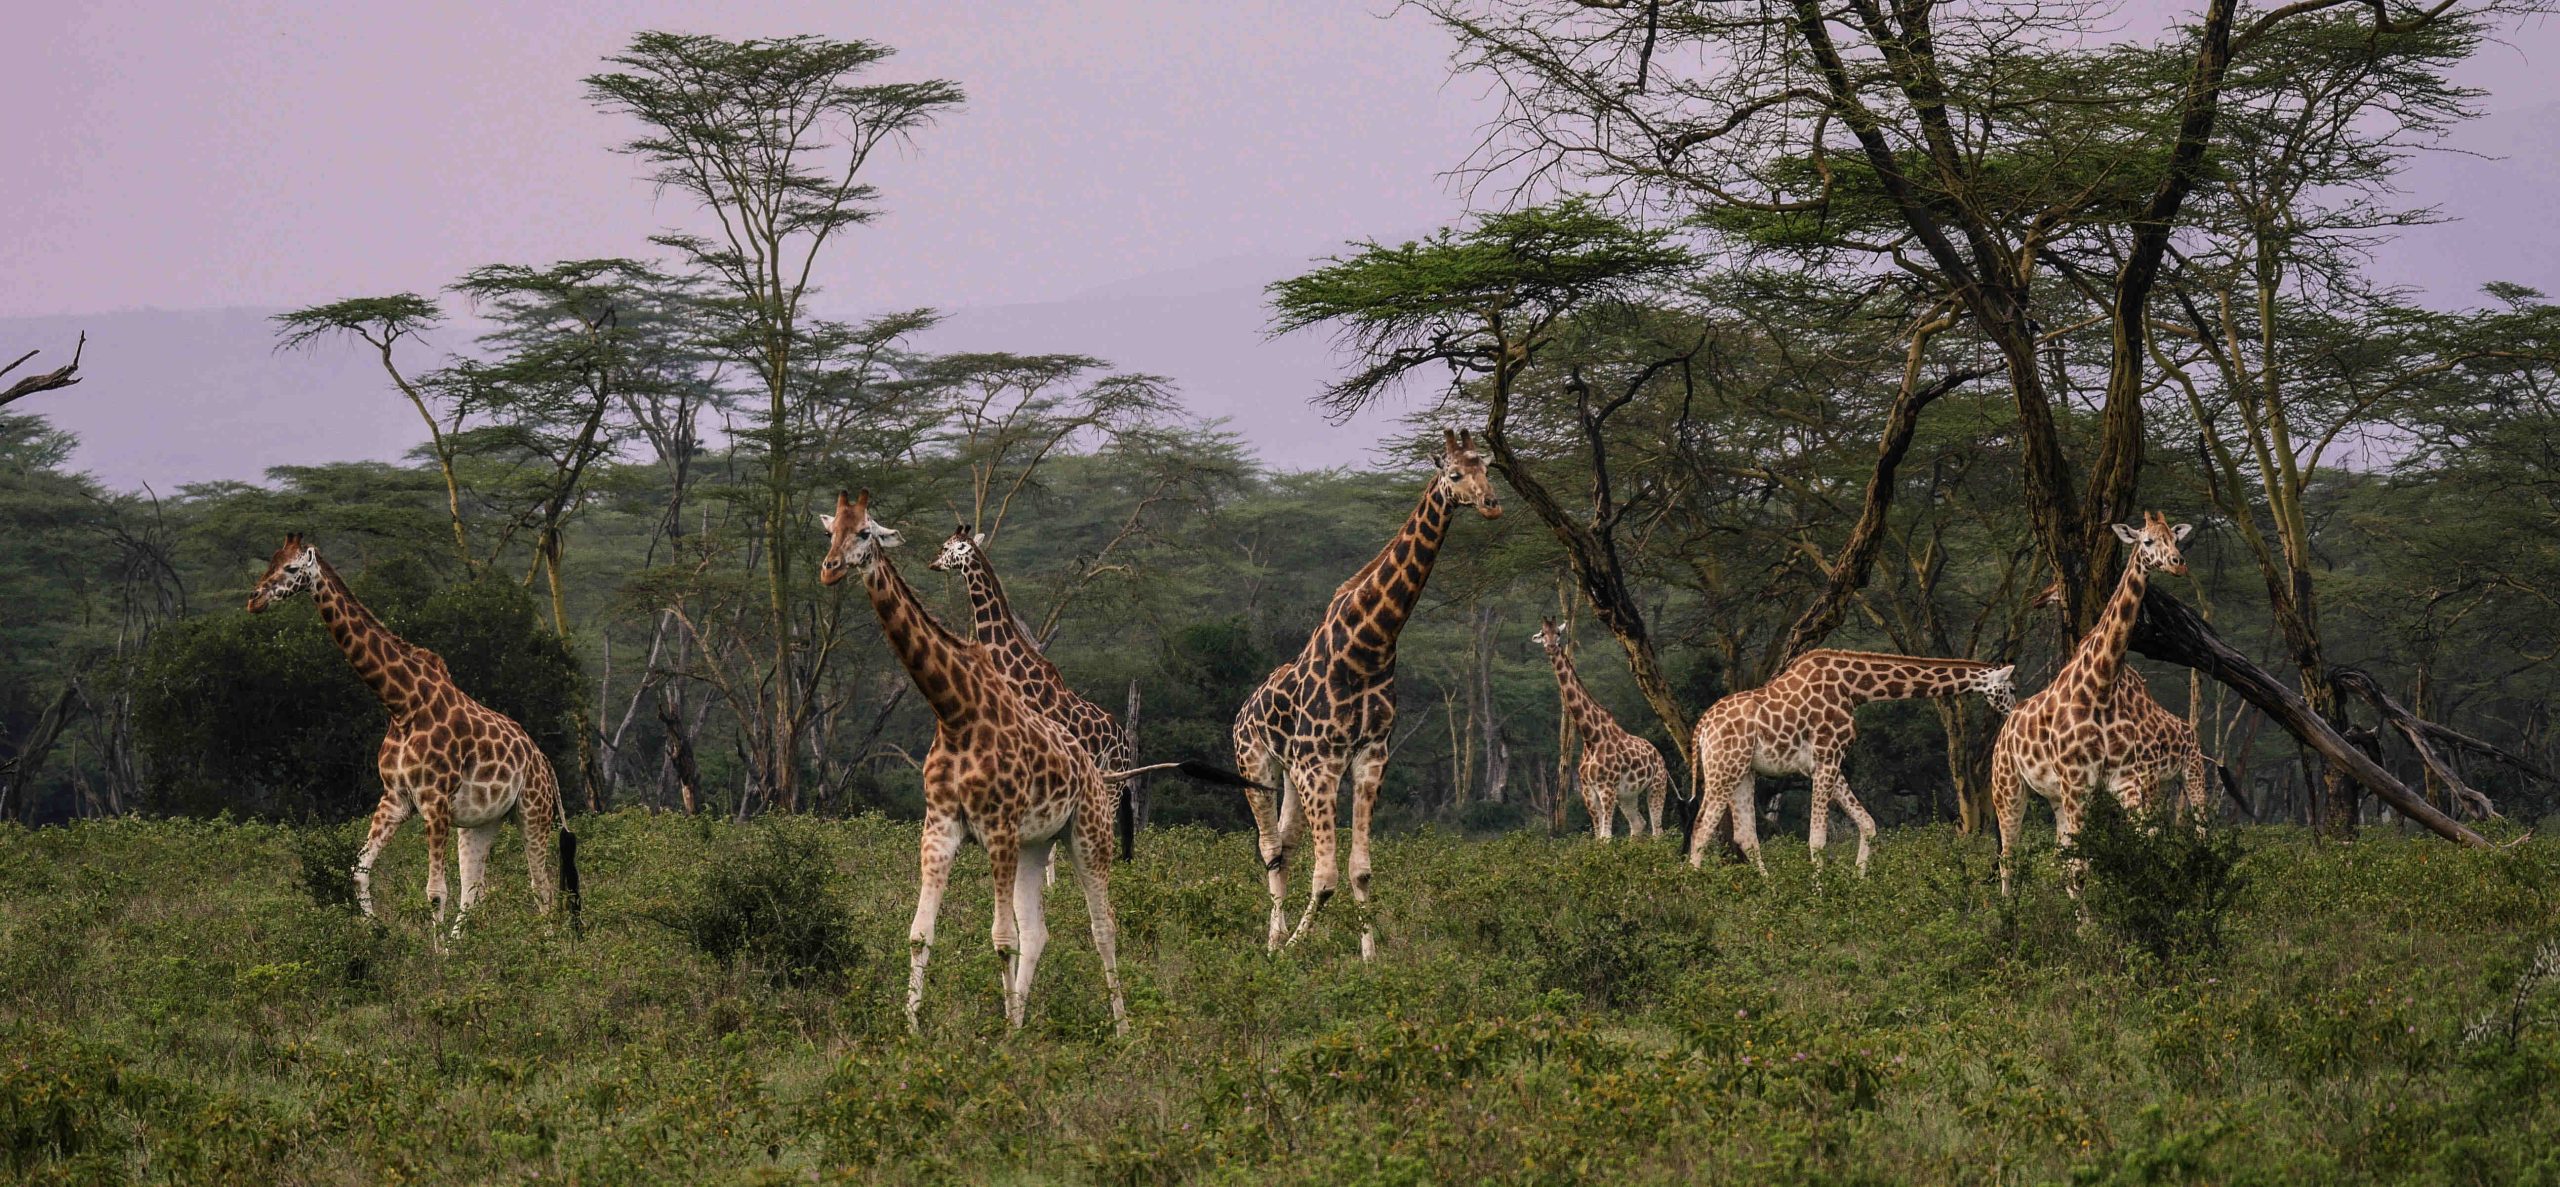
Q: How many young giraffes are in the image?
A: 1